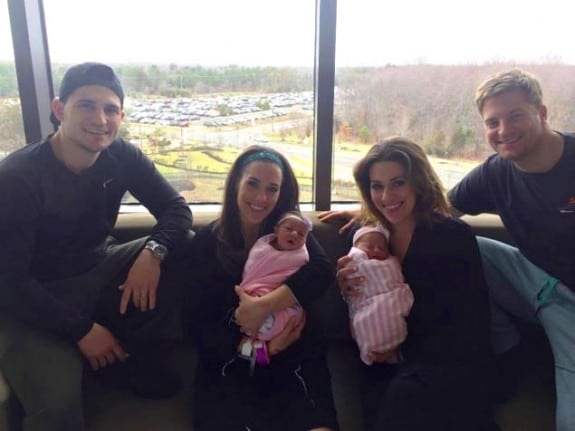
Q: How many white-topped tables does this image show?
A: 0